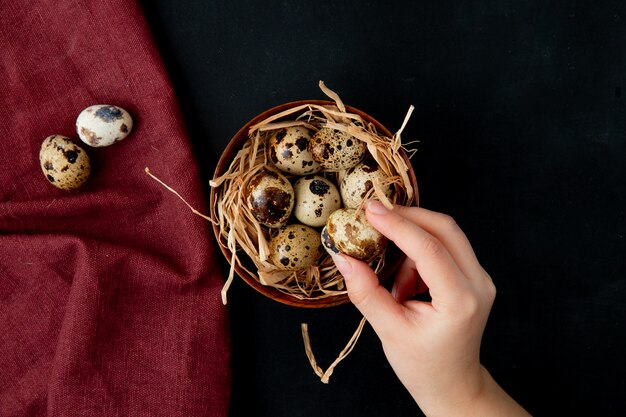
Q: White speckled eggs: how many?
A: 1